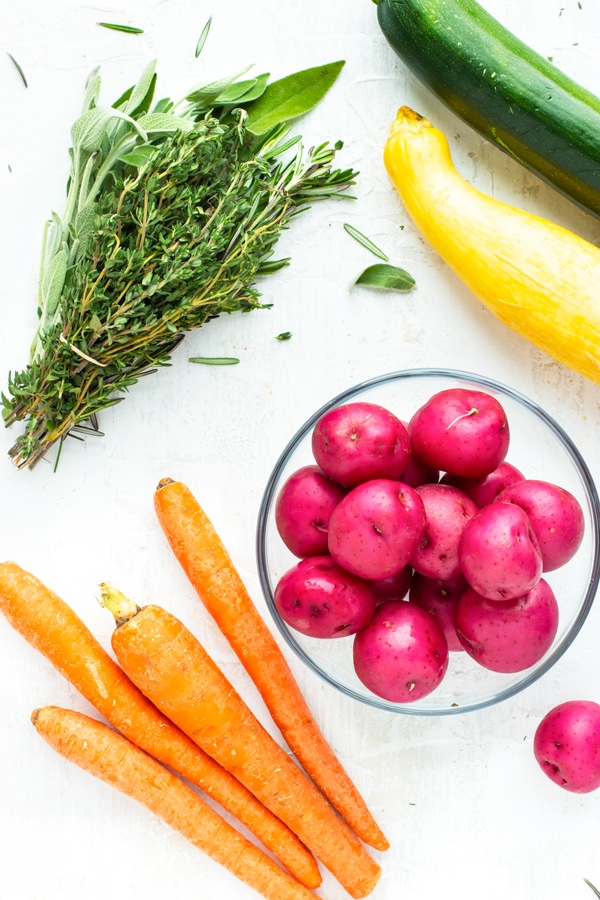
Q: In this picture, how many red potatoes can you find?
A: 15